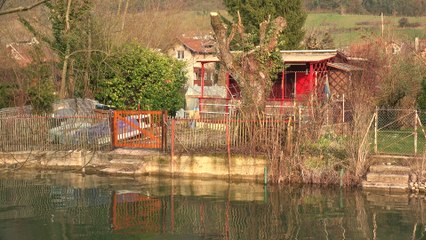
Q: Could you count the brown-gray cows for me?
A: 0